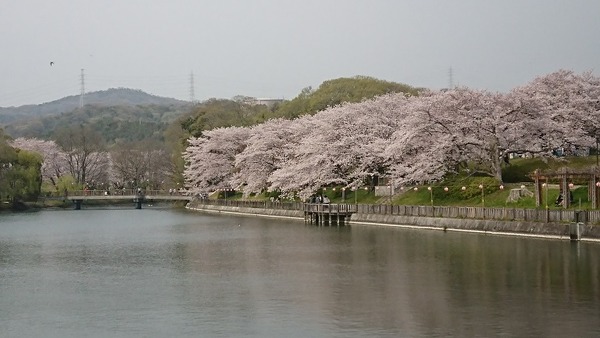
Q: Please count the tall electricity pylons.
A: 3